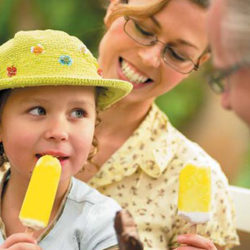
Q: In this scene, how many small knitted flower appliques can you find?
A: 5